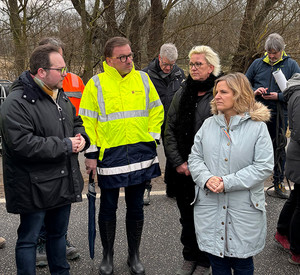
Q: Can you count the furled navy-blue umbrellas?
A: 1